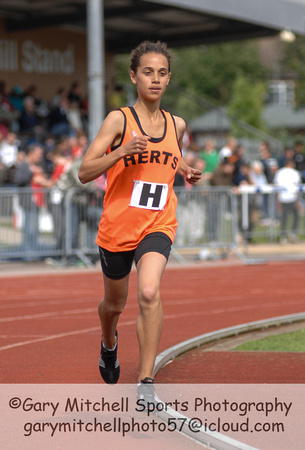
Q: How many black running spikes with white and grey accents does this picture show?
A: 2